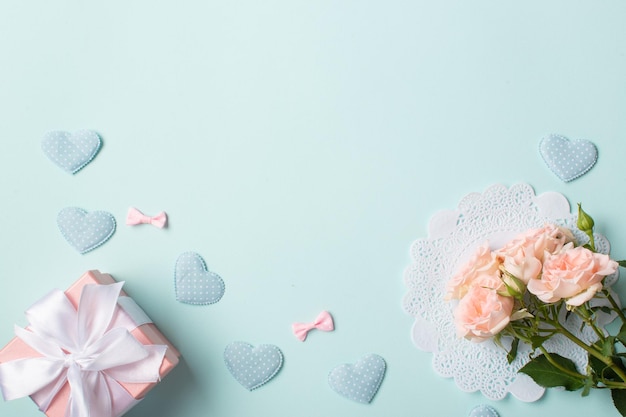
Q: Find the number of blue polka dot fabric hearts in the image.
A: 7